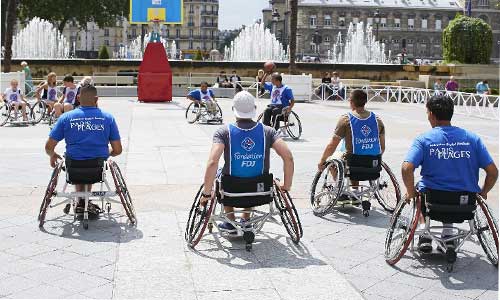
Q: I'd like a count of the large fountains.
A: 4